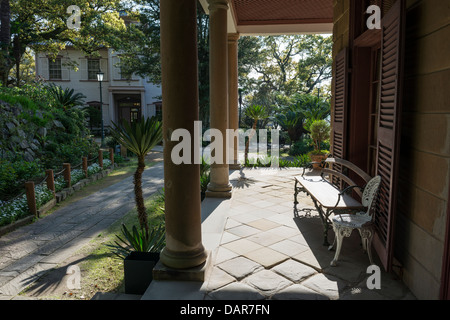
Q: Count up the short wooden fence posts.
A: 6